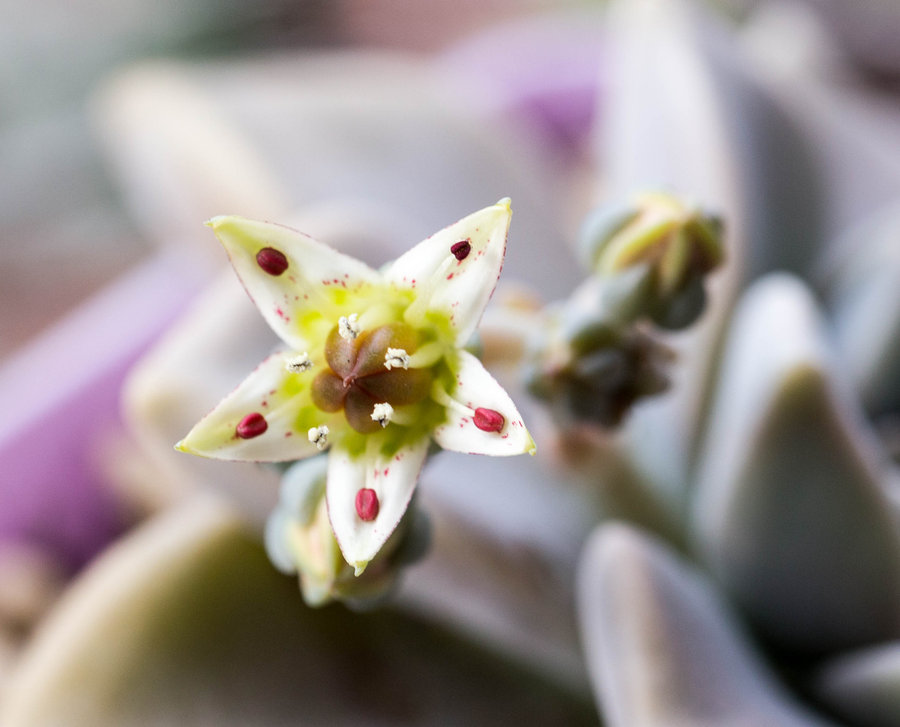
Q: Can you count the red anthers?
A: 5